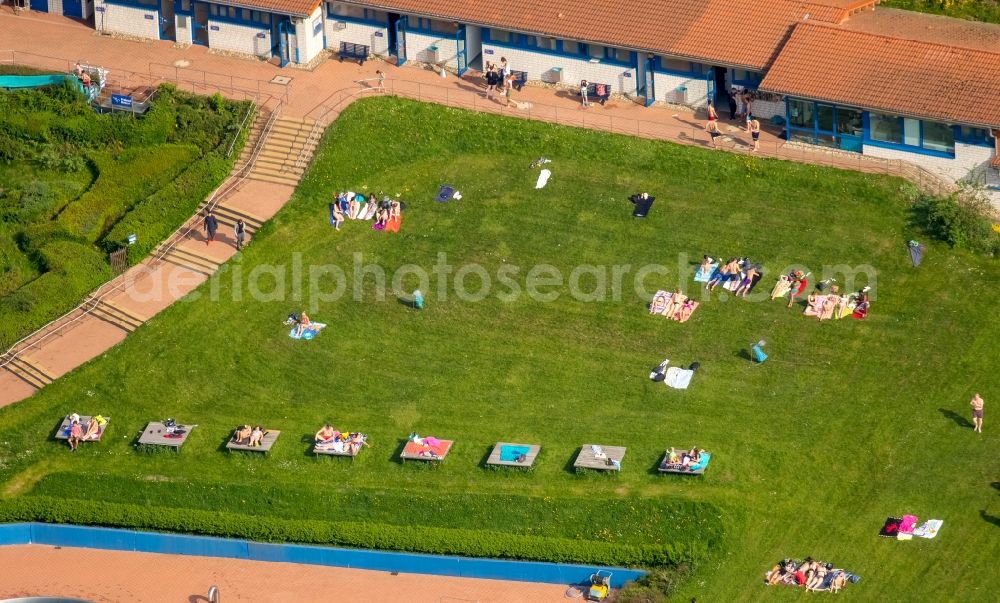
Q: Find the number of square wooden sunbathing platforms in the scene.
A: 8